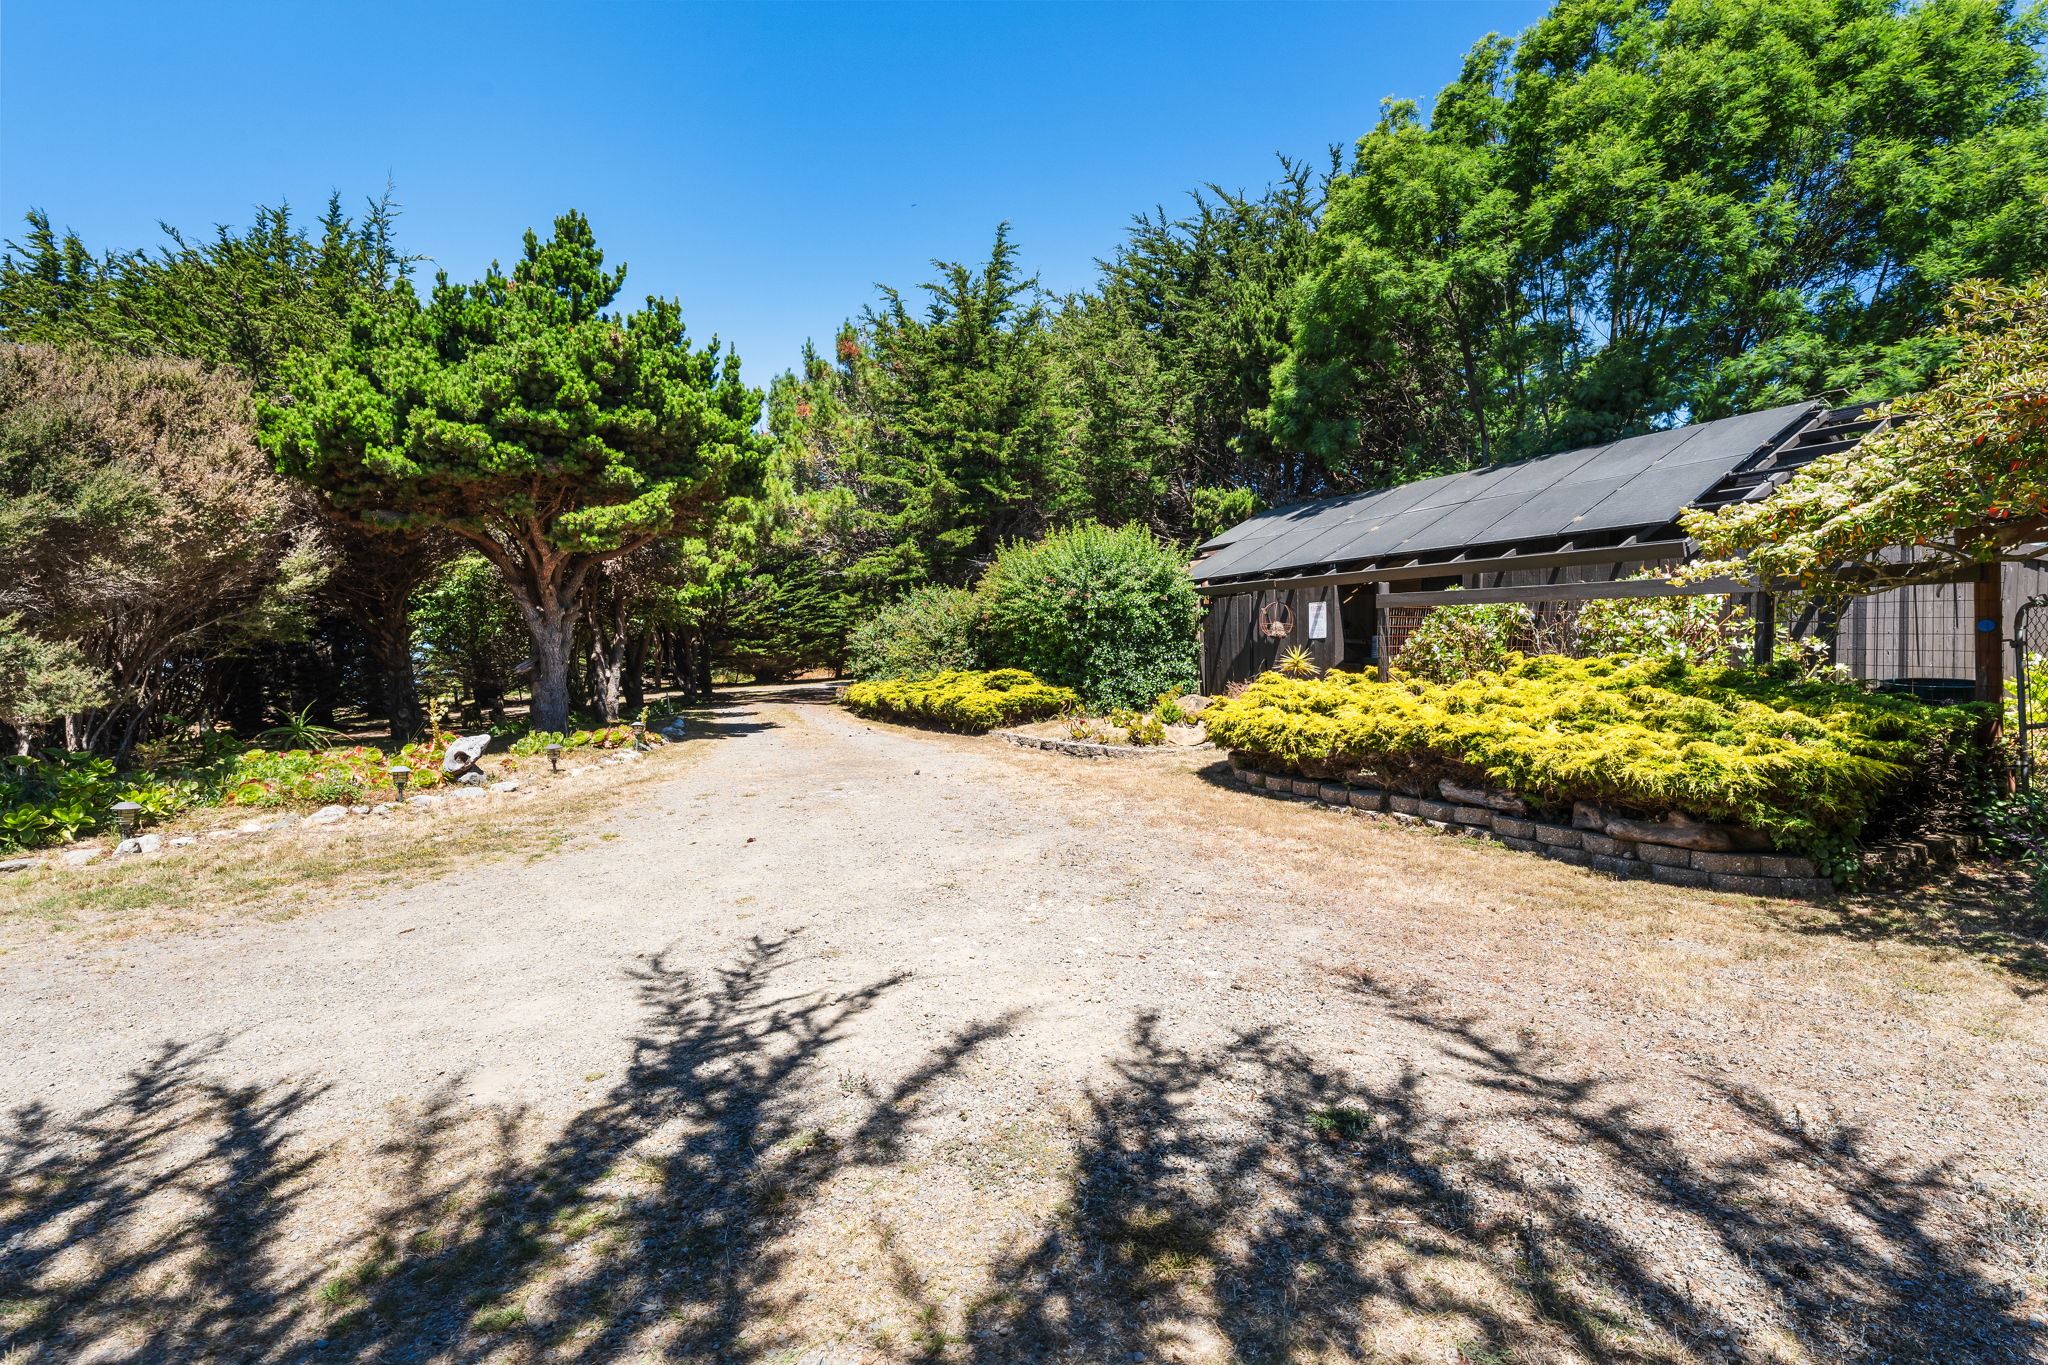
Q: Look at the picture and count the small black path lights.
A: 4